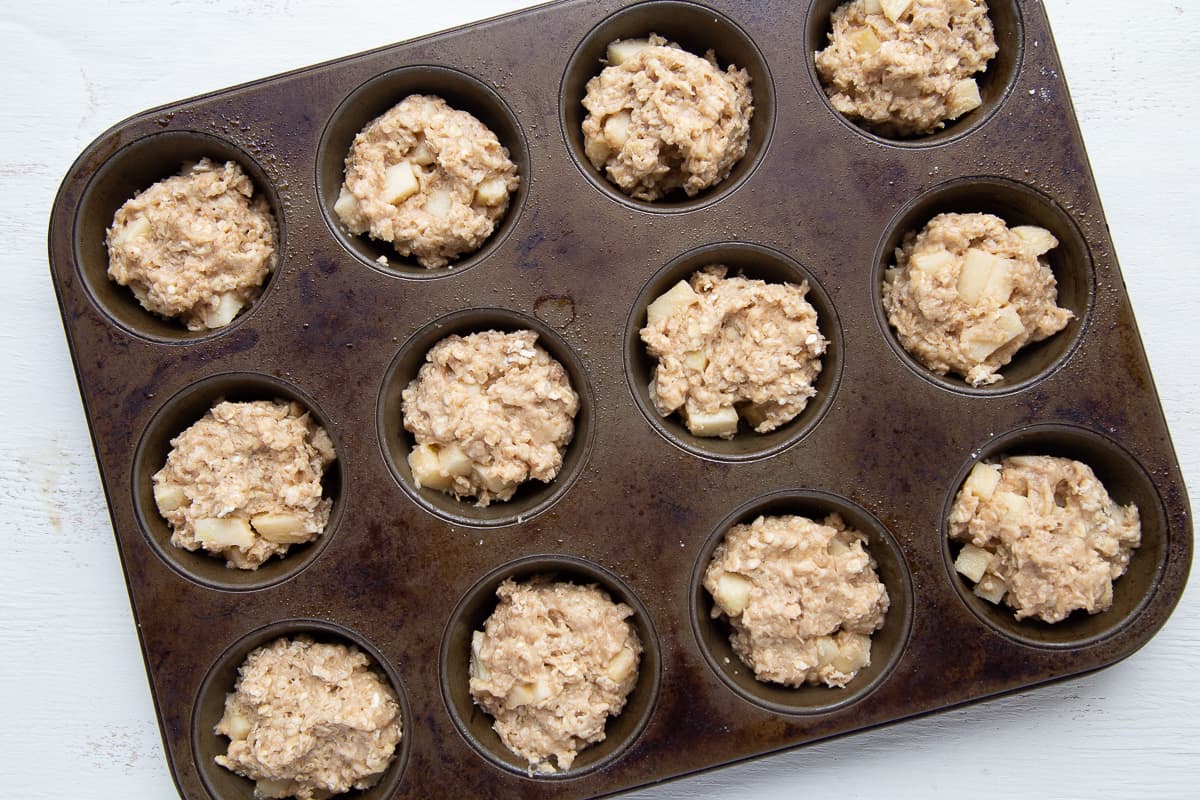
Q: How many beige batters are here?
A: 12